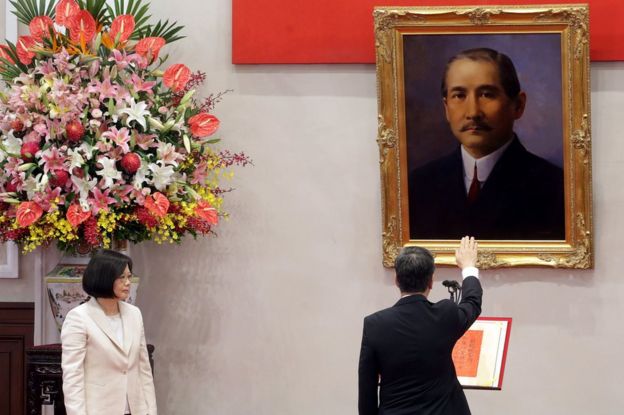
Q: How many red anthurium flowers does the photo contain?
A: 13